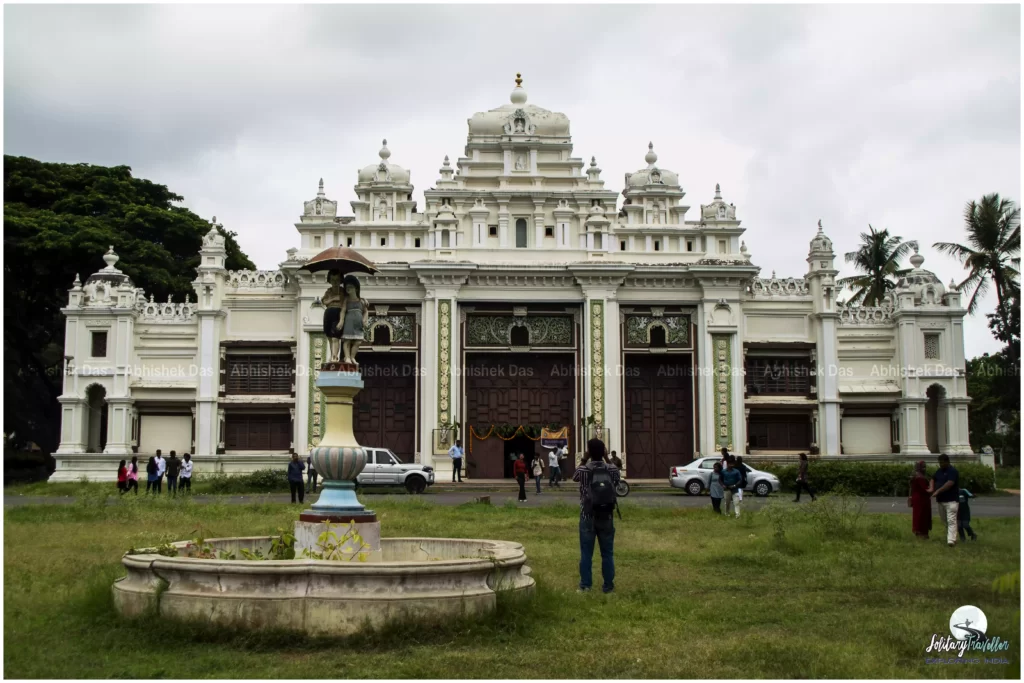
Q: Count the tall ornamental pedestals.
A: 1